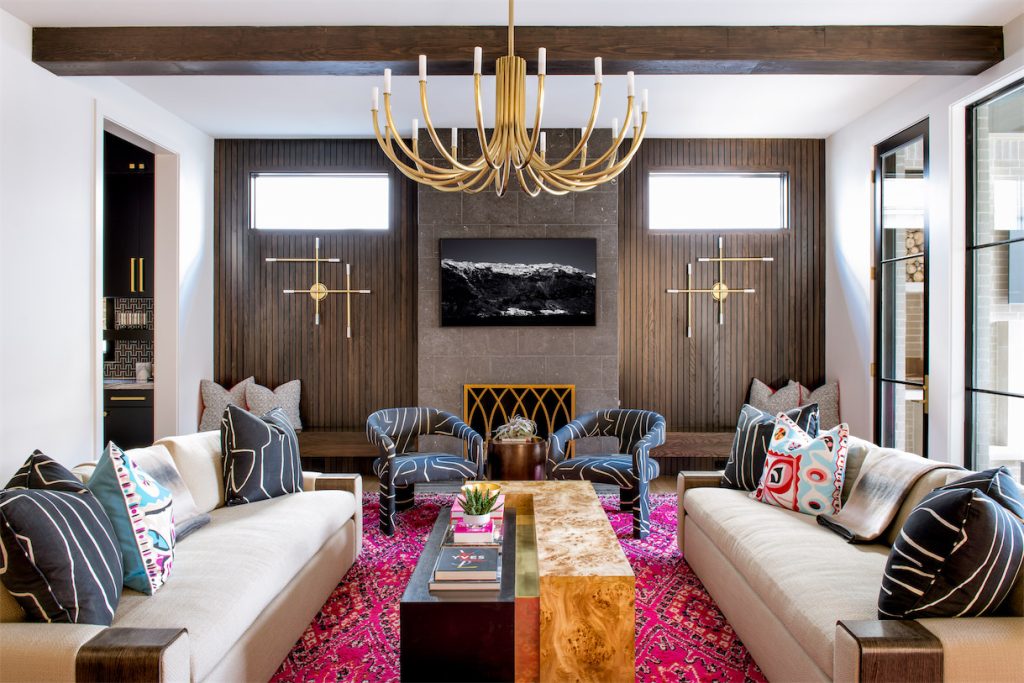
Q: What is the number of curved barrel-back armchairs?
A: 2